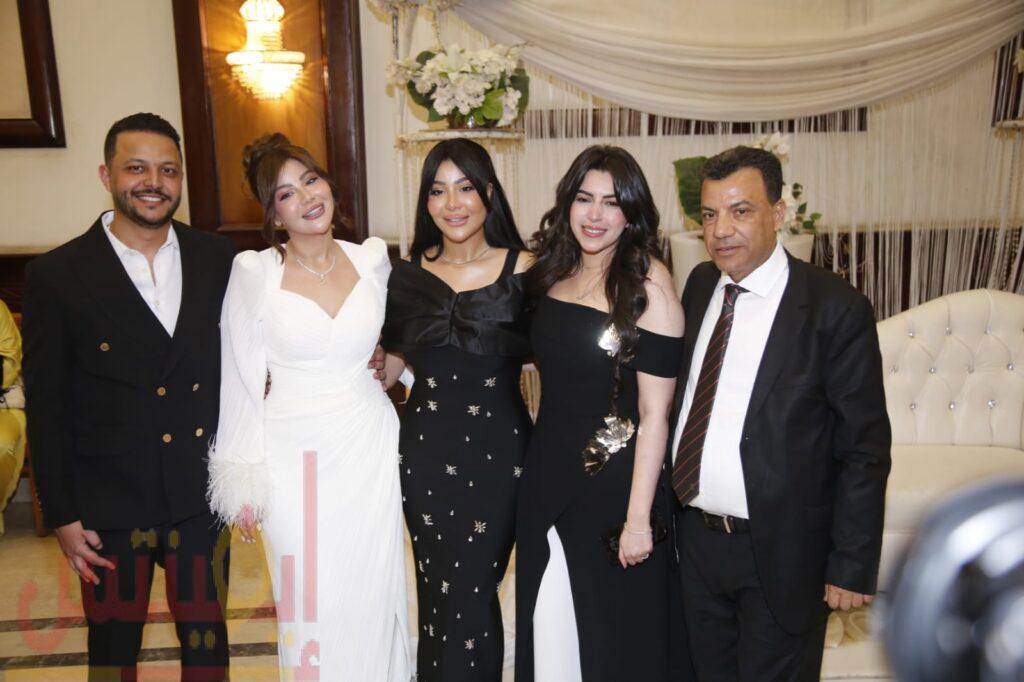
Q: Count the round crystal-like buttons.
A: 10